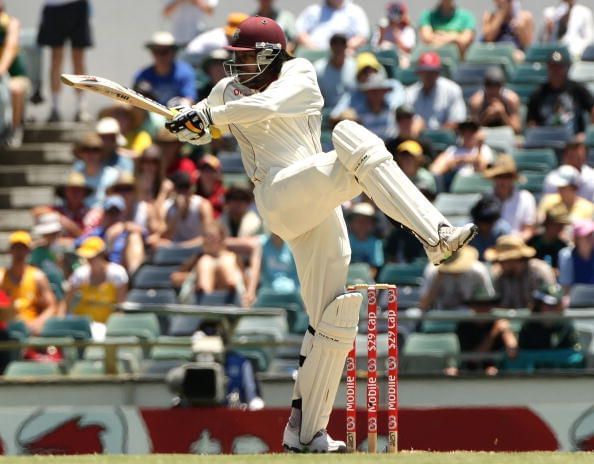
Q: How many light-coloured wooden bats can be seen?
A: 1